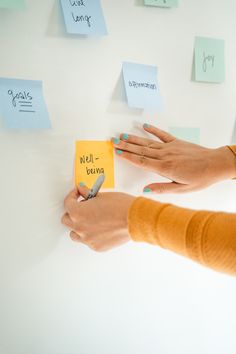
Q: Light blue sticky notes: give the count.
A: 3